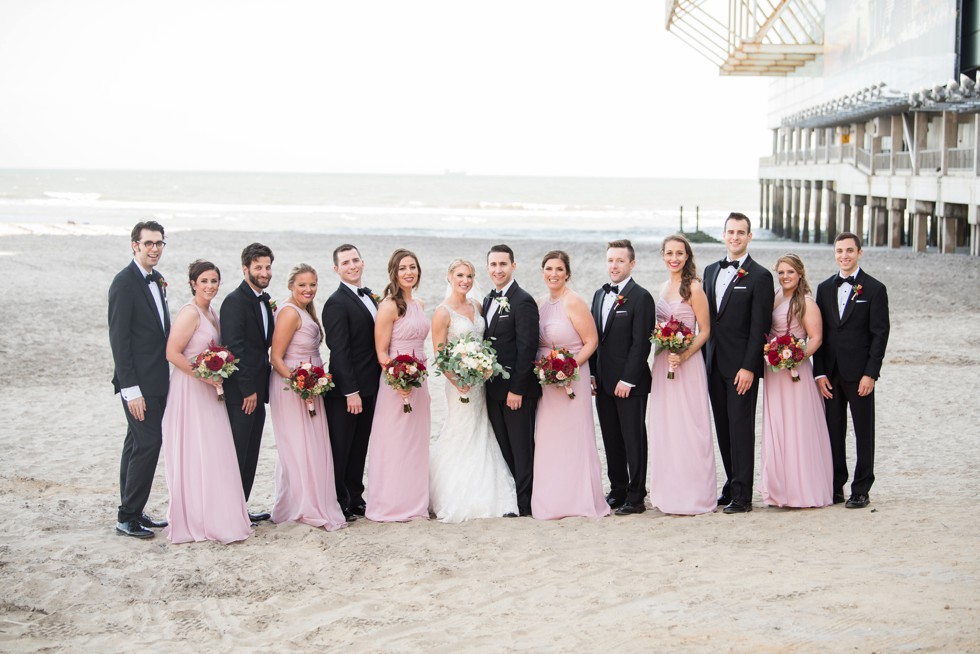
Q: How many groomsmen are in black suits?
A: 6